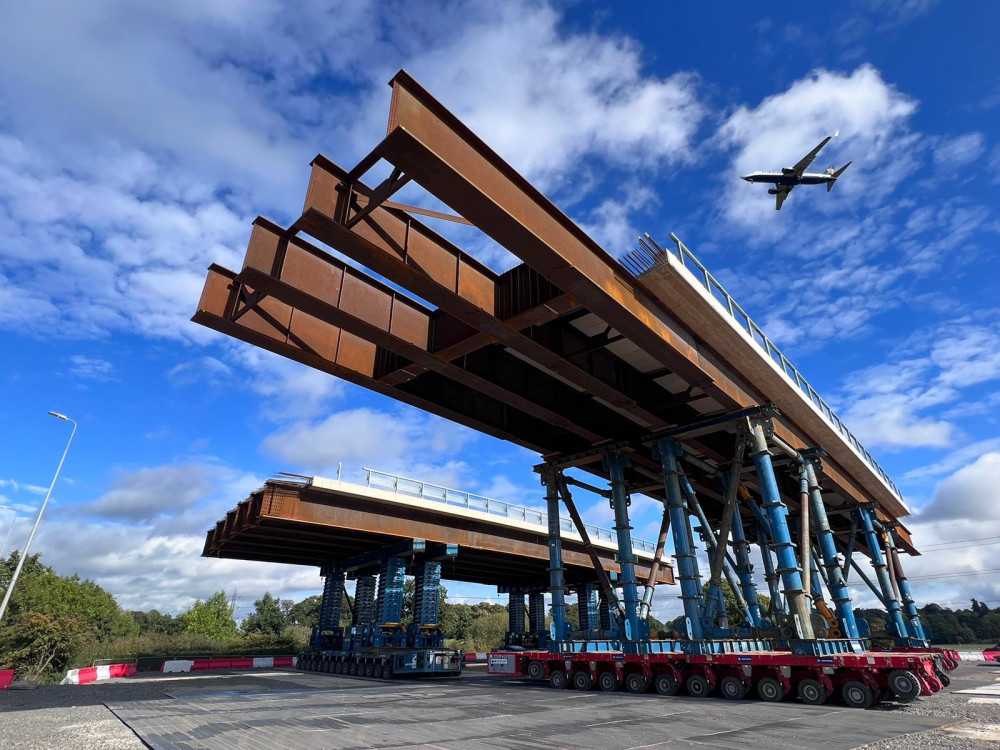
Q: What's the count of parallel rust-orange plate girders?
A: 4